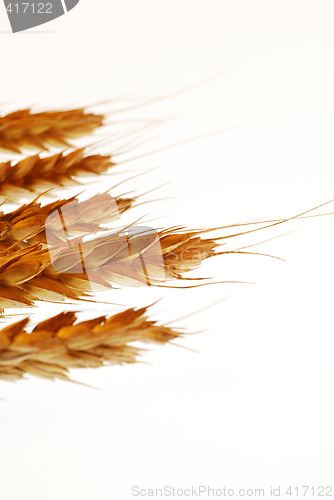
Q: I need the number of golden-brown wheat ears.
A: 5